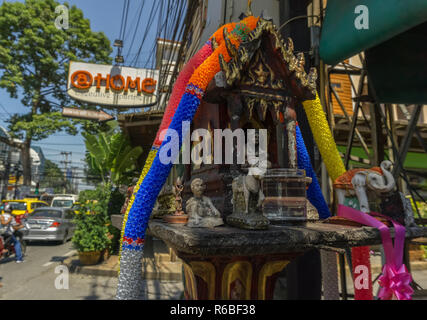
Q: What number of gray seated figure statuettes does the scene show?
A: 1